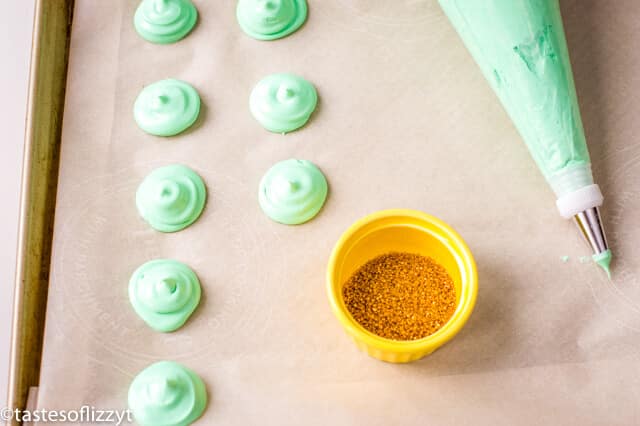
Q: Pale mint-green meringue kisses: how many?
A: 8